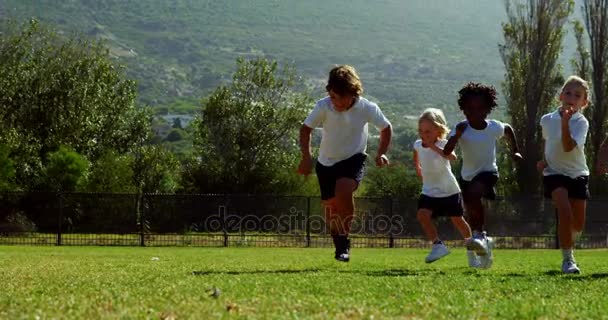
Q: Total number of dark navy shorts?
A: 4